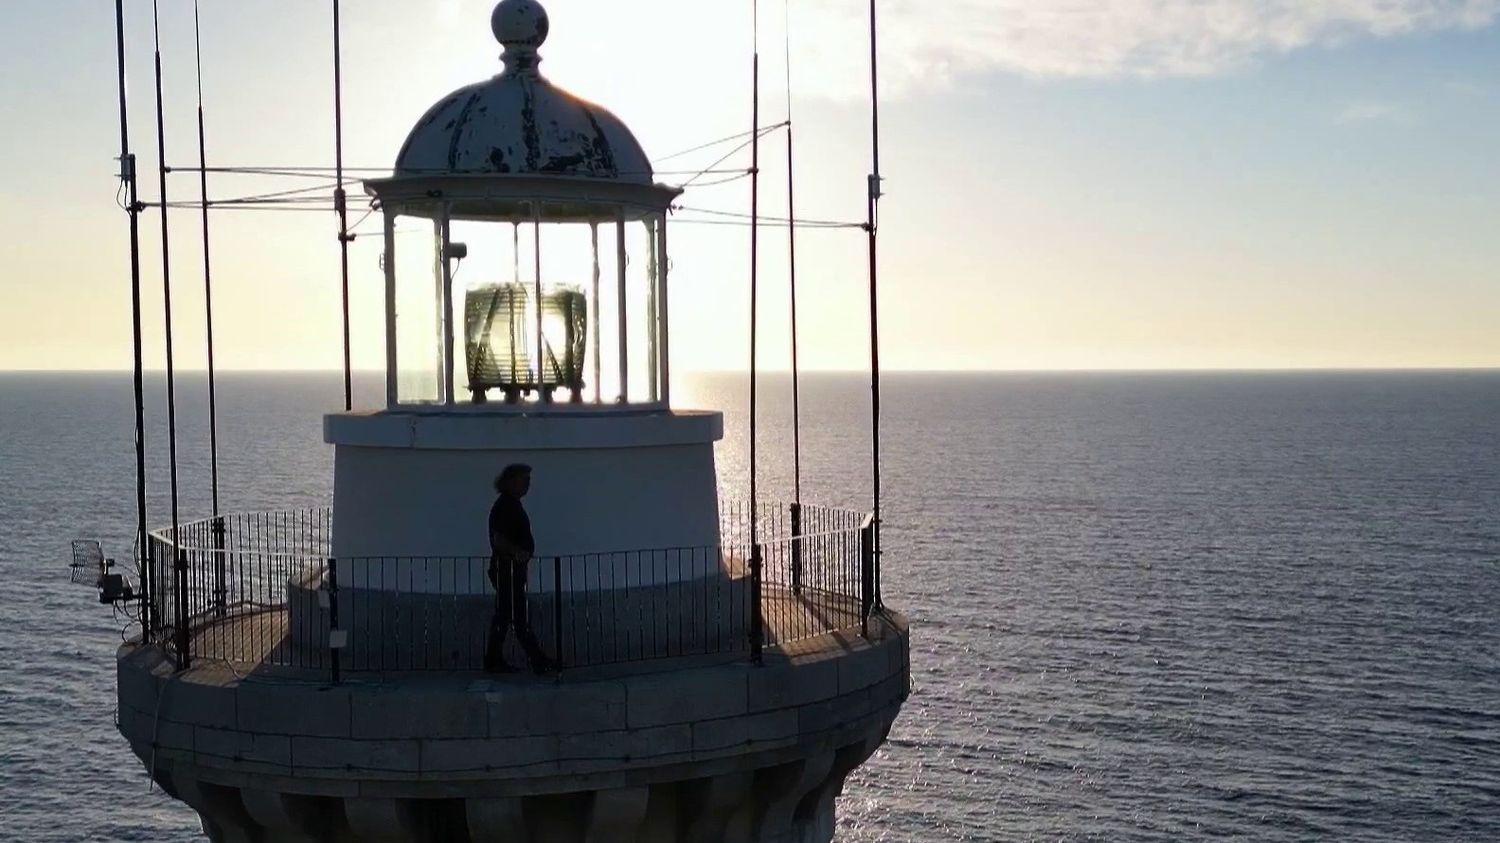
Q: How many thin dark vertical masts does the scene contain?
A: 7